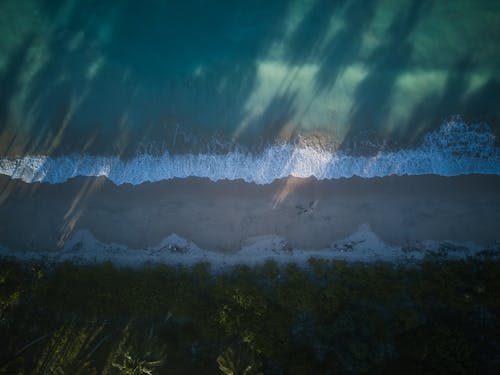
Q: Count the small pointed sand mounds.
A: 4